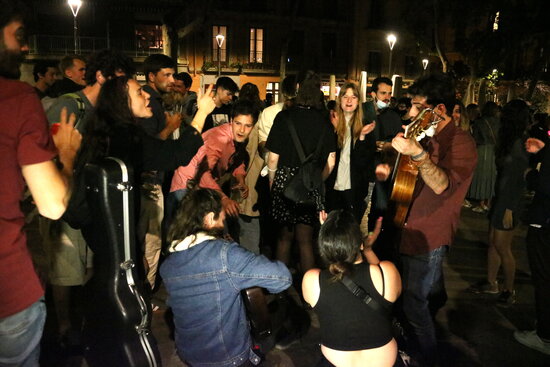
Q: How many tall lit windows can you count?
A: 2